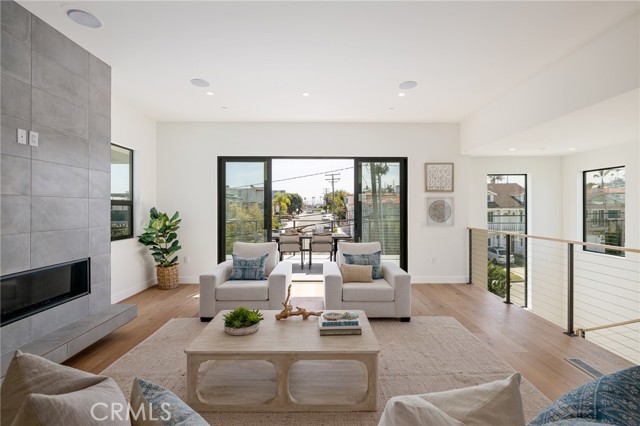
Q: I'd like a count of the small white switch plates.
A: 2